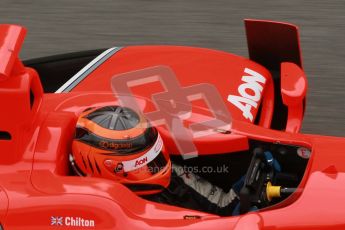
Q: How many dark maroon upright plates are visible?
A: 1